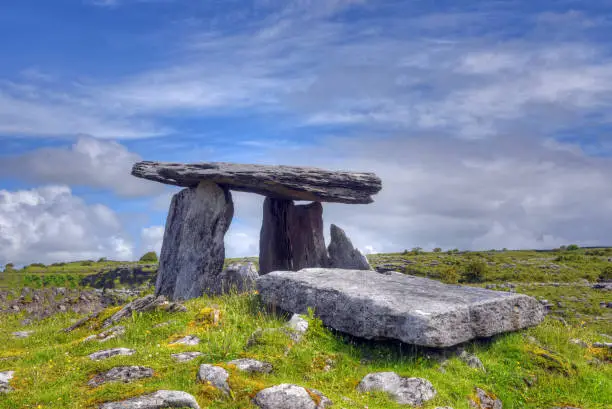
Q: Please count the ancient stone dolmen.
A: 1